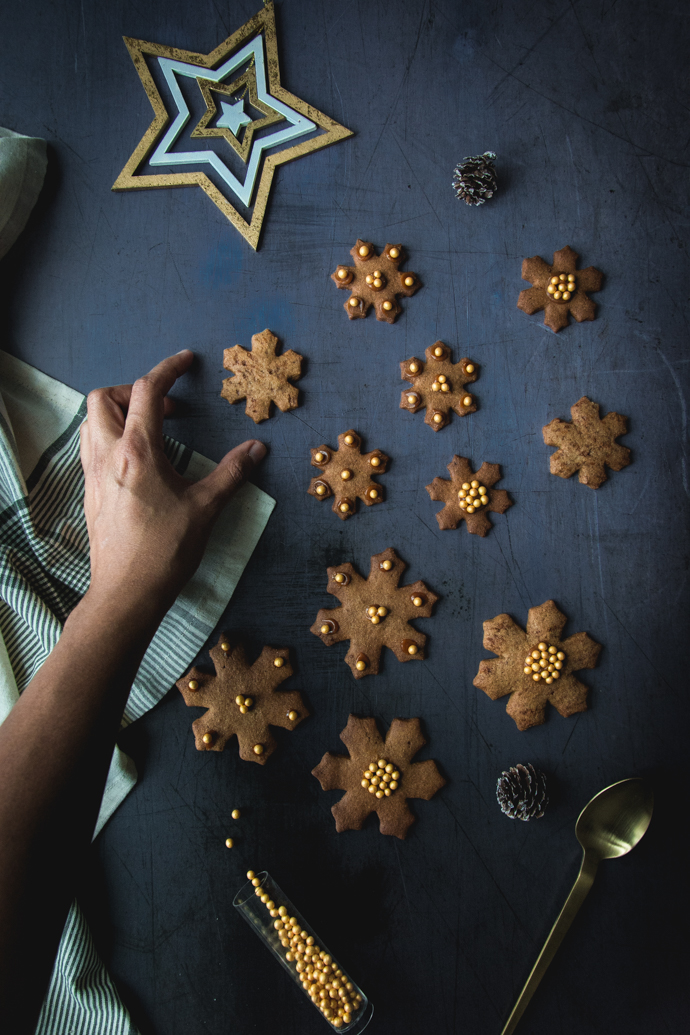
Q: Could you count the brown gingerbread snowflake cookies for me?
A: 11